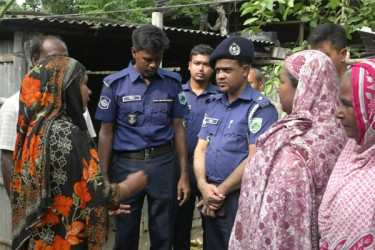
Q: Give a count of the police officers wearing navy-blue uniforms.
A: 3